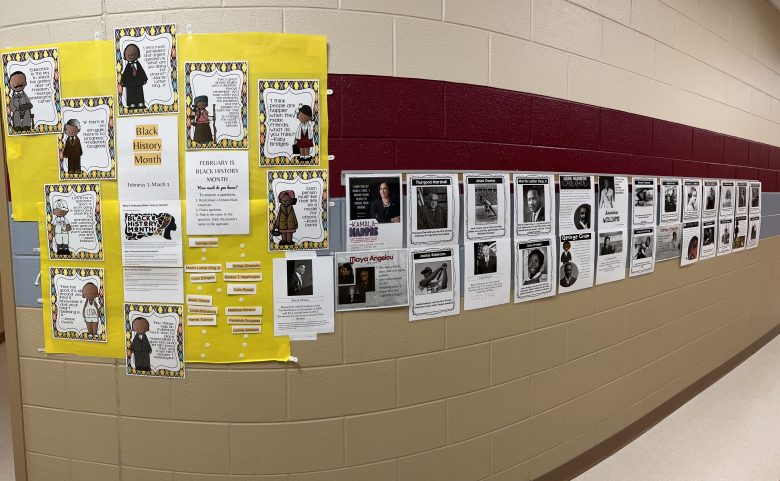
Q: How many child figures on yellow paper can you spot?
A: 9